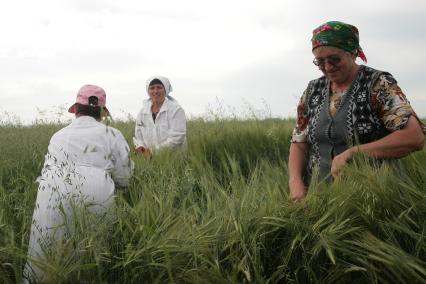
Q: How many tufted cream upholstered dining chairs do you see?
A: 0